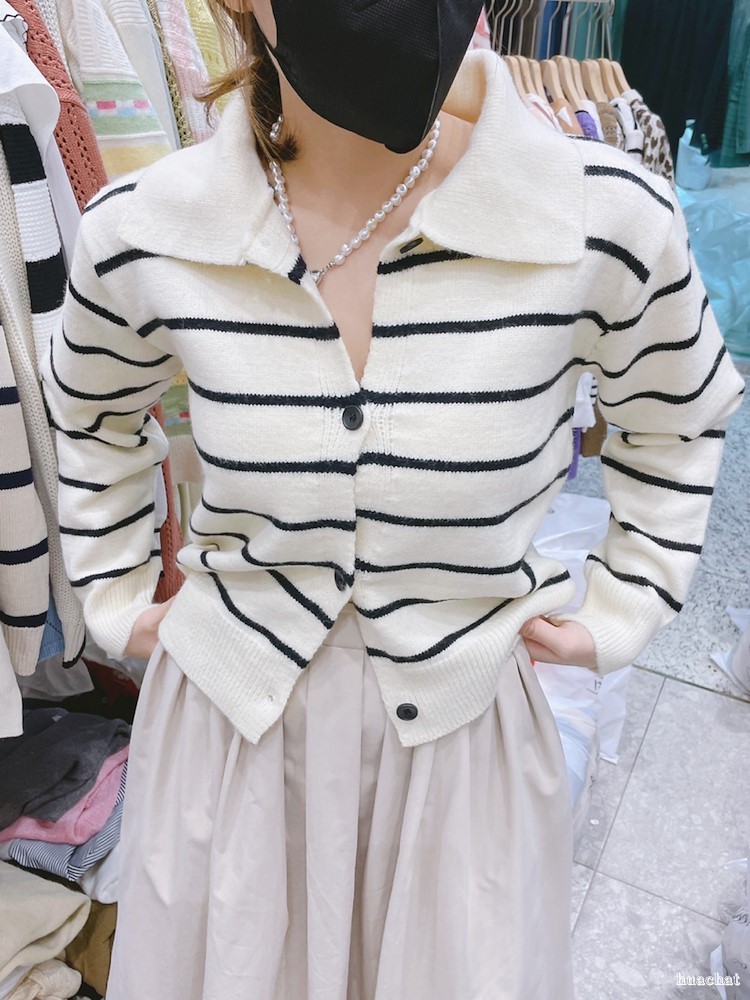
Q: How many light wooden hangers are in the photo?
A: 9